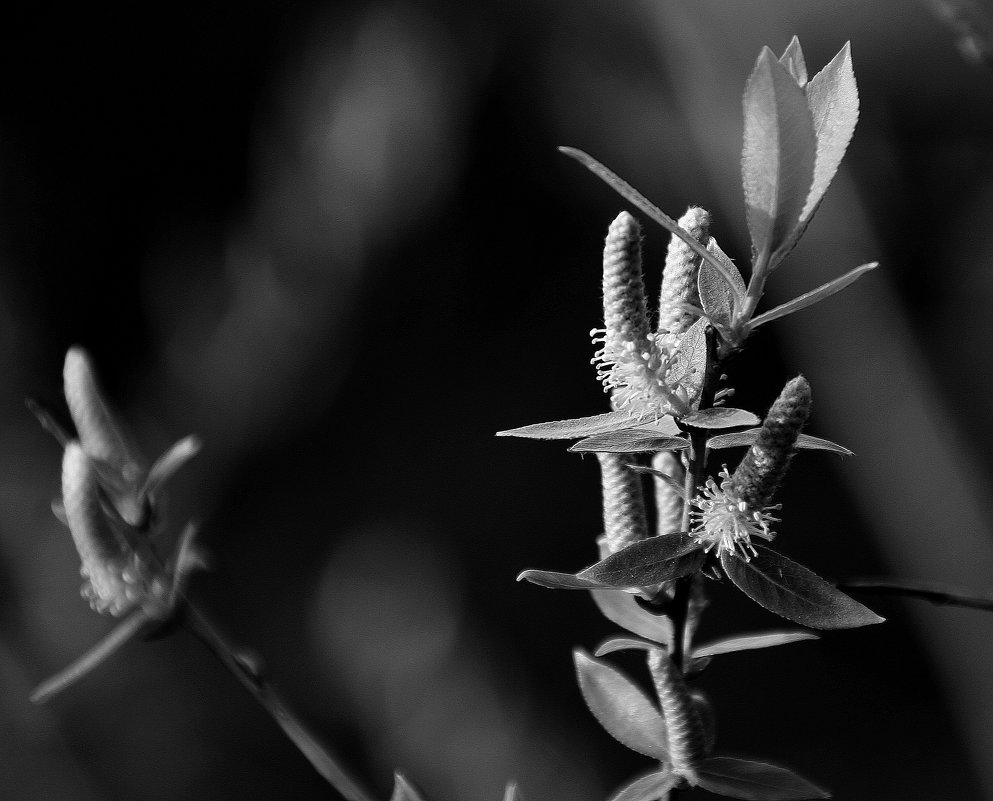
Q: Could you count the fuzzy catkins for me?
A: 8